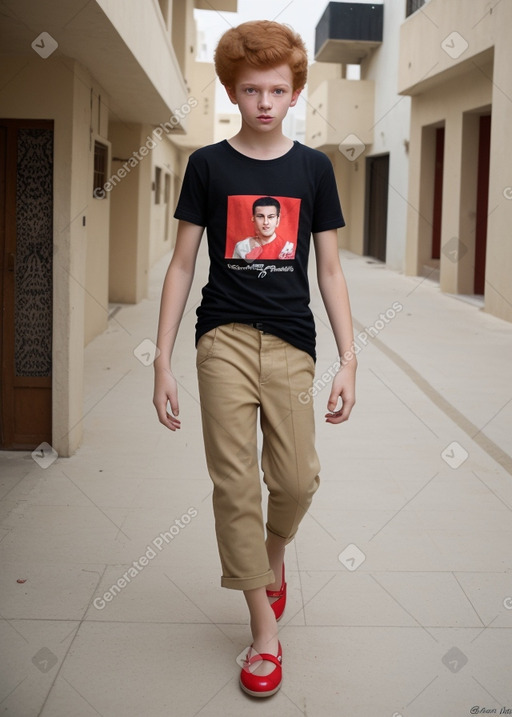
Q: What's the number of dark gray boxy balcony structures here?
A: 1